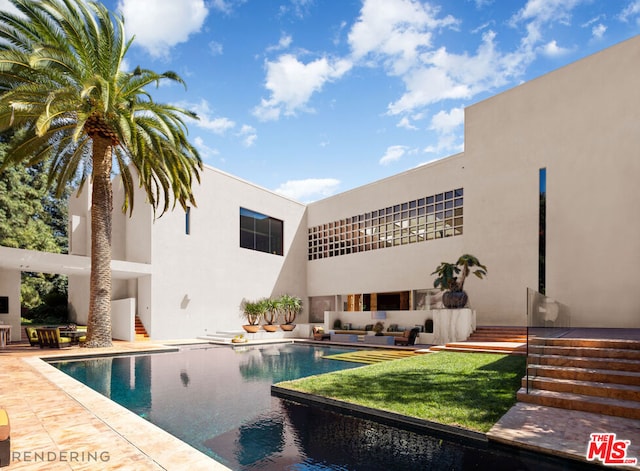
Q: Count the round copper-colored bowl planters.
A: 3